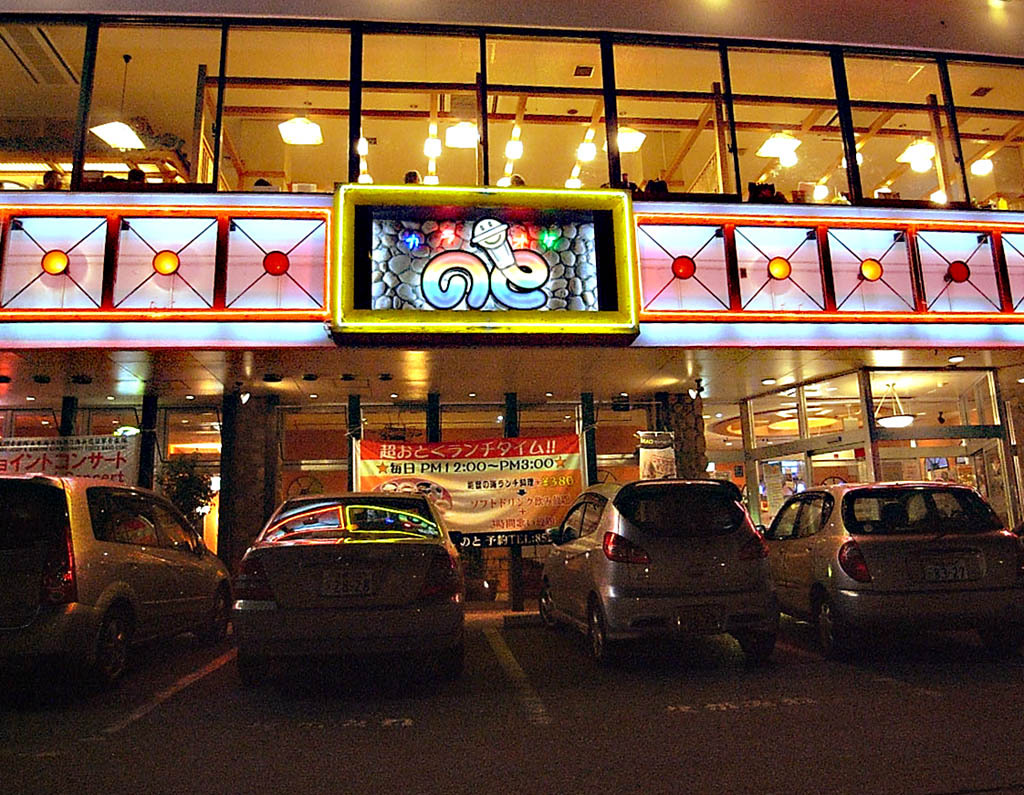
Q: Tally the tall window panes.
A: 9